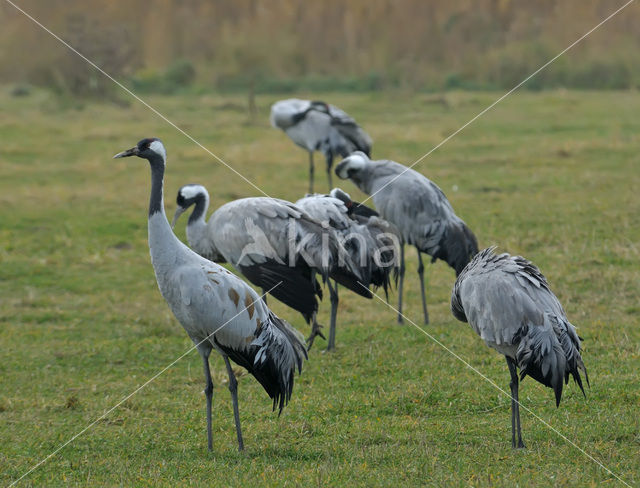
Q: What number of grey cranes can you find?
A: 6